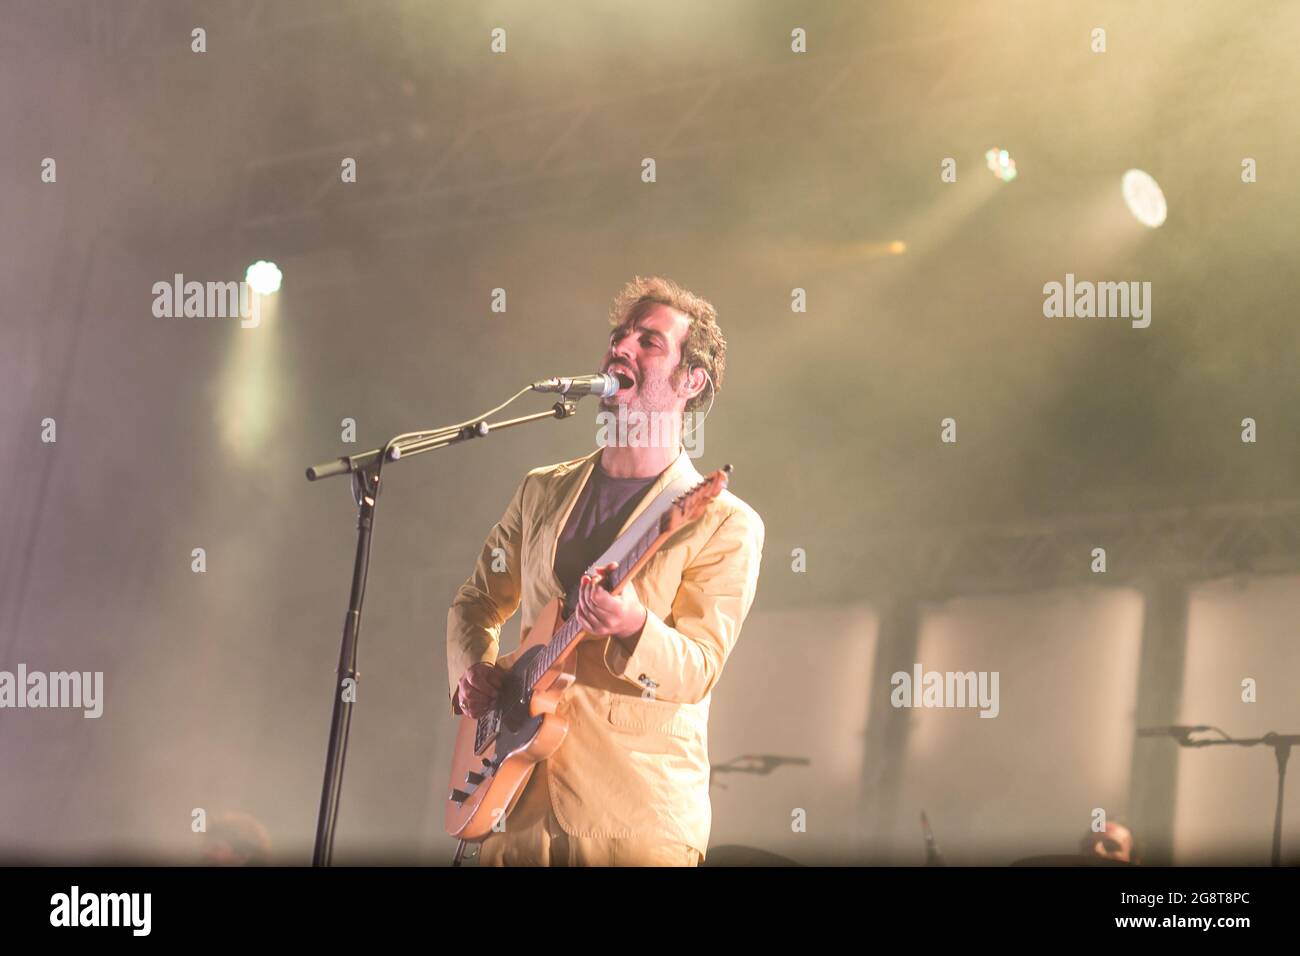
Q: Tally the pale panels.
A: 3